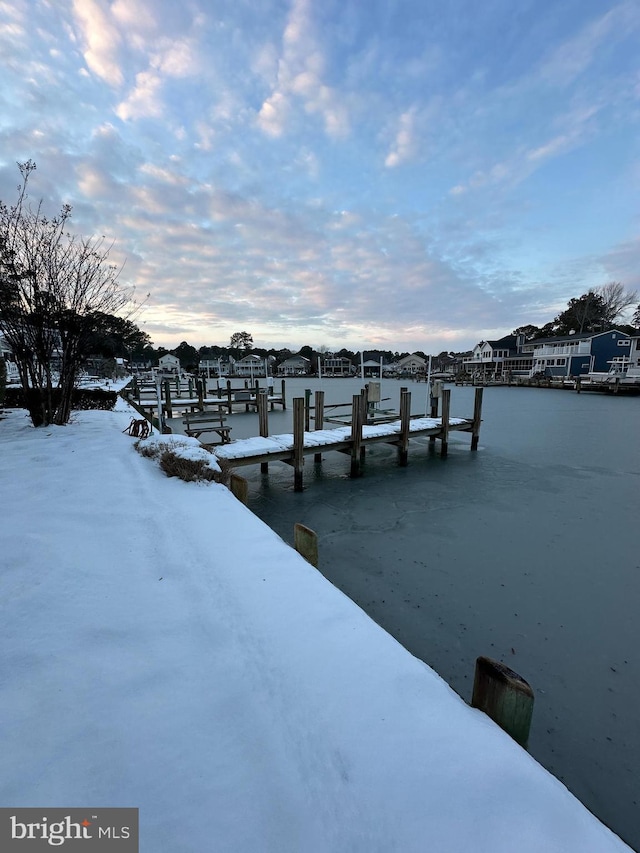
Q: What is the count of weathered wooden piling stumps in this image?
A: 3